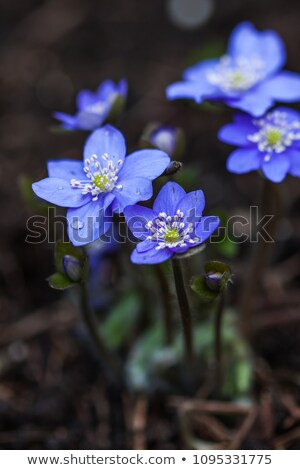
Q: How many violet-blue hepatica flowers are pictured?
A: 5